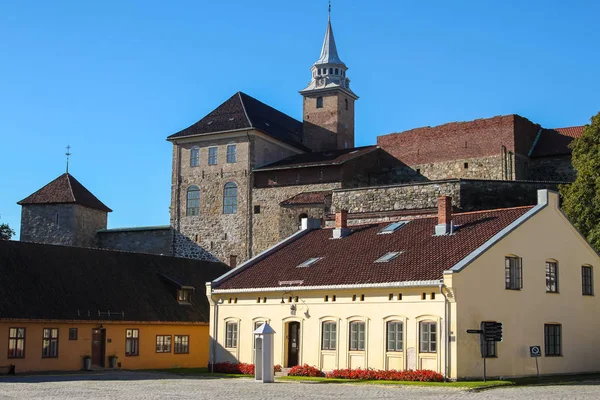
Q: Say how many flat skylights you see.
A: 3